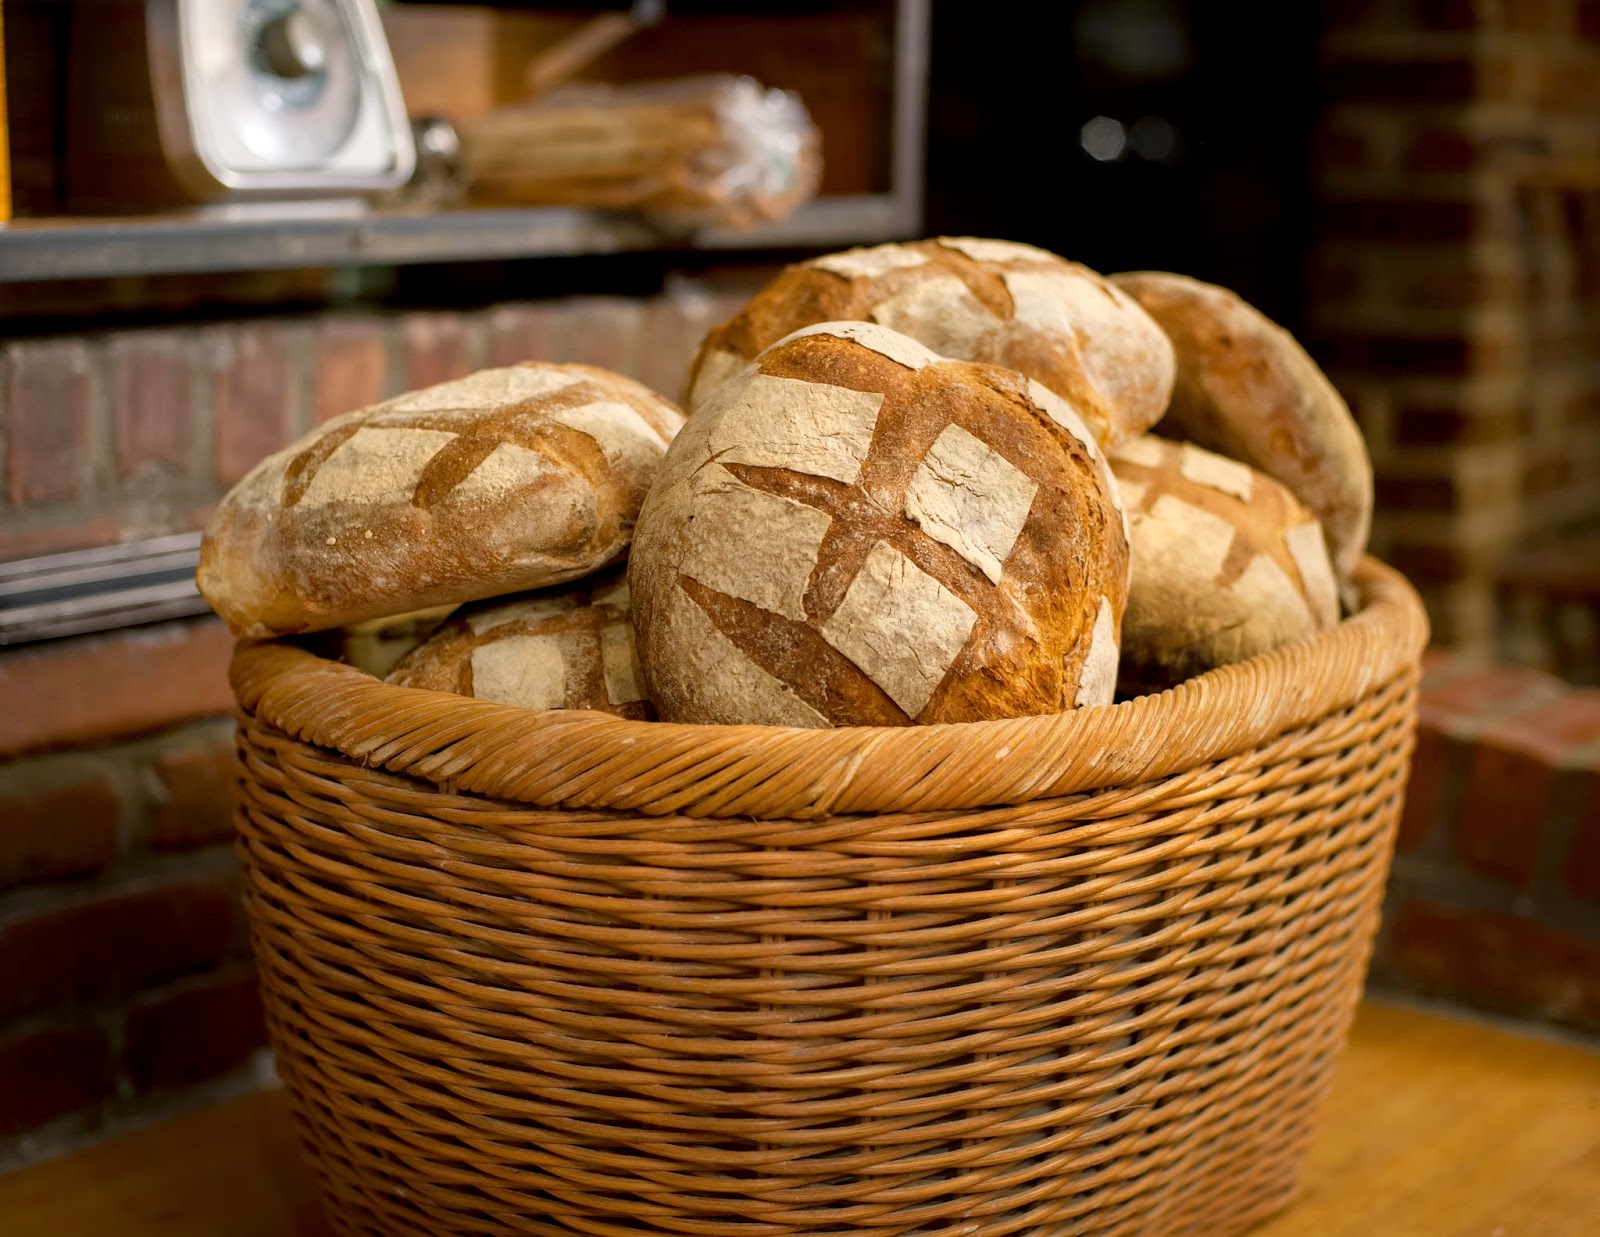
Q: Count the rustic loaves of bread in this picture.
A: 6